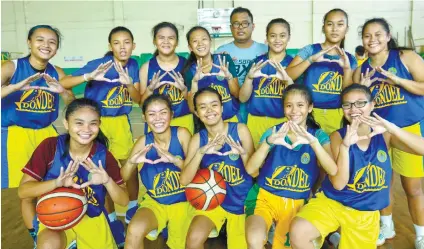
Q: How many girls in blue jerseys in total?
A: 12